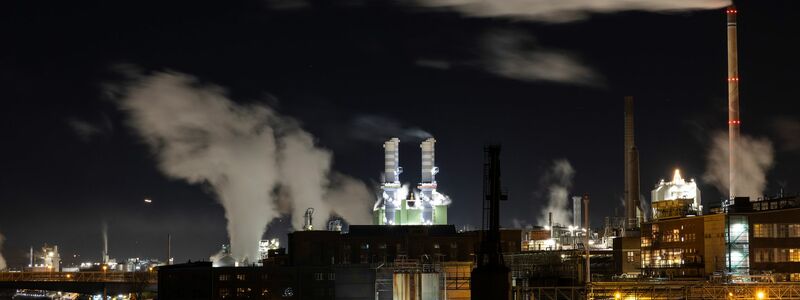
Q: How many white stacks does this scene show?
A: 2